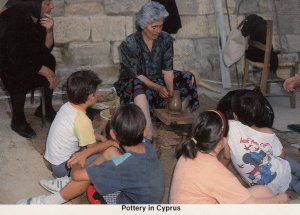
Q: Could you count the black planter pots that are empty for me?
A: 0